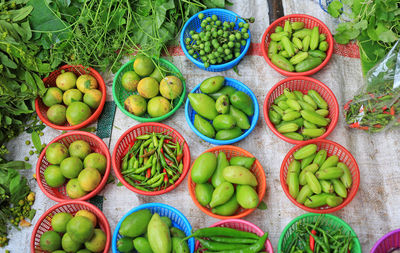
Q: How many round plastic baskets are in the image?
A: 15